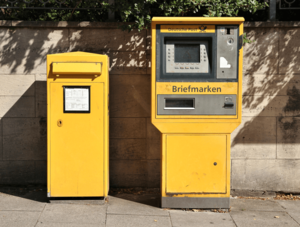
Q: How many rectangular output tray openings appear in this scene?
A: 1